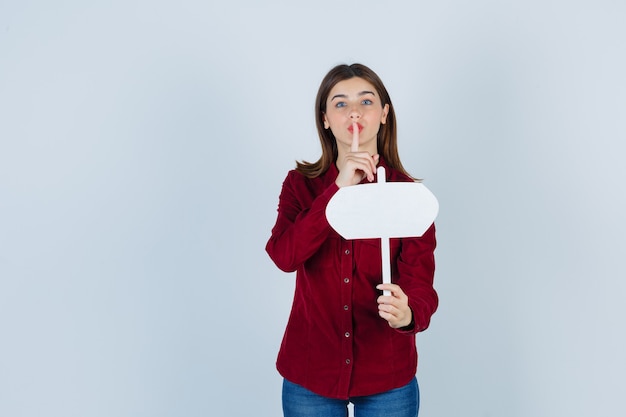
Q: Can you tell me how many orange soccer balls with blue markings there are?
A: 0